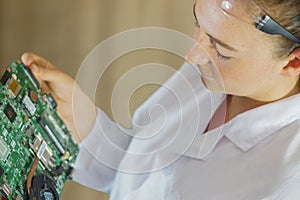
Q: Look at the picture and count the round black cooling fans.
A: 1